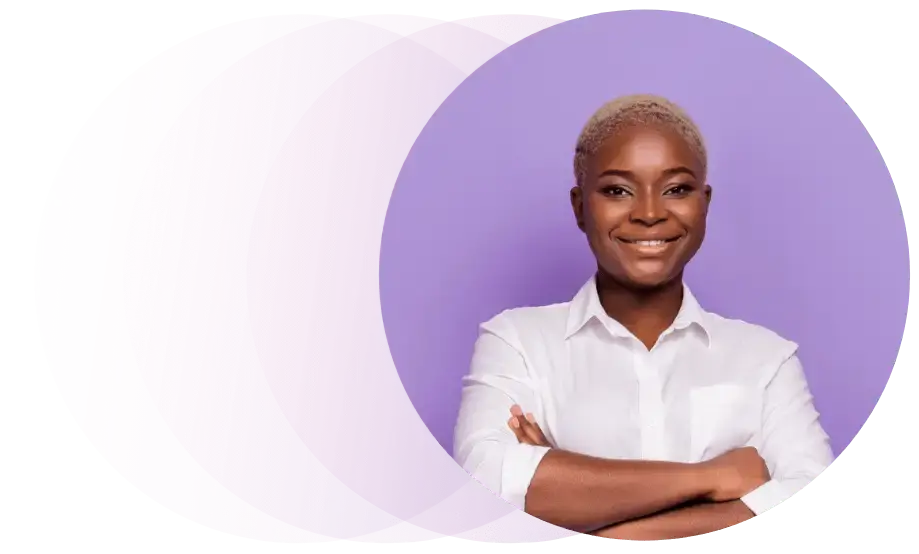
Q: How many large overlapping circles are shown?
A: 4